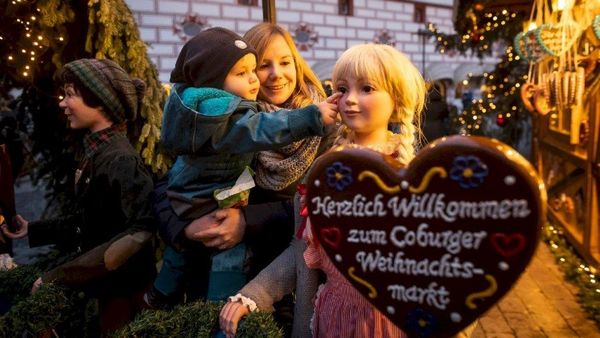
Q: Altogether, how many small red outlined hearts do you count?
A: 2